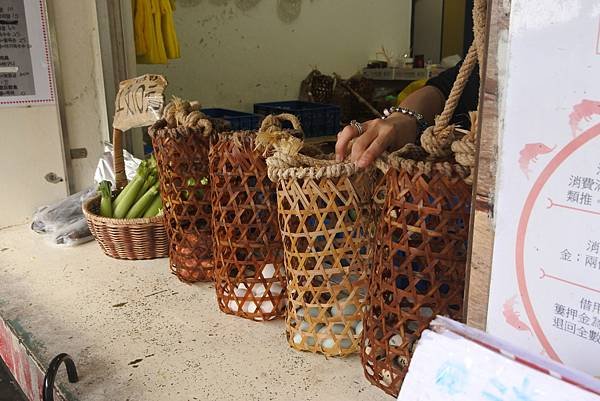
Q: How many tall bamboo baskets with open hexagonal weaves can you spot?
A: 4